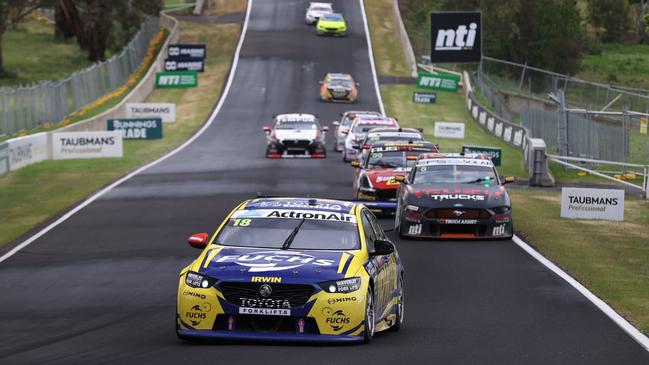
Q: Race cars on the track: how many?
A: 10